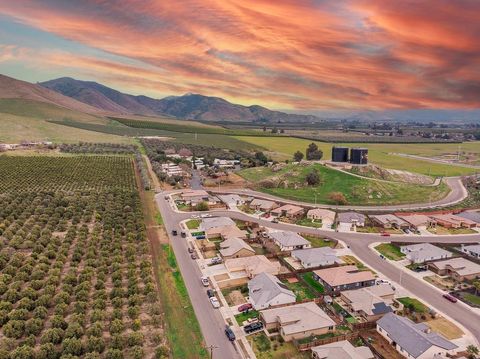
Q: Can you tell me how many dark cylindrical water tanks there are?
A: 2